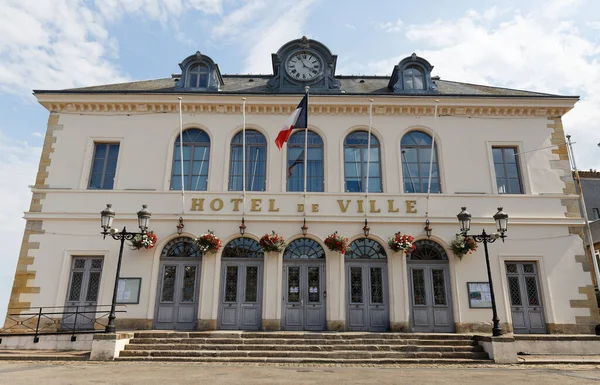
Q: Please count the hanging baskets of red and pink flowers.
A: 6